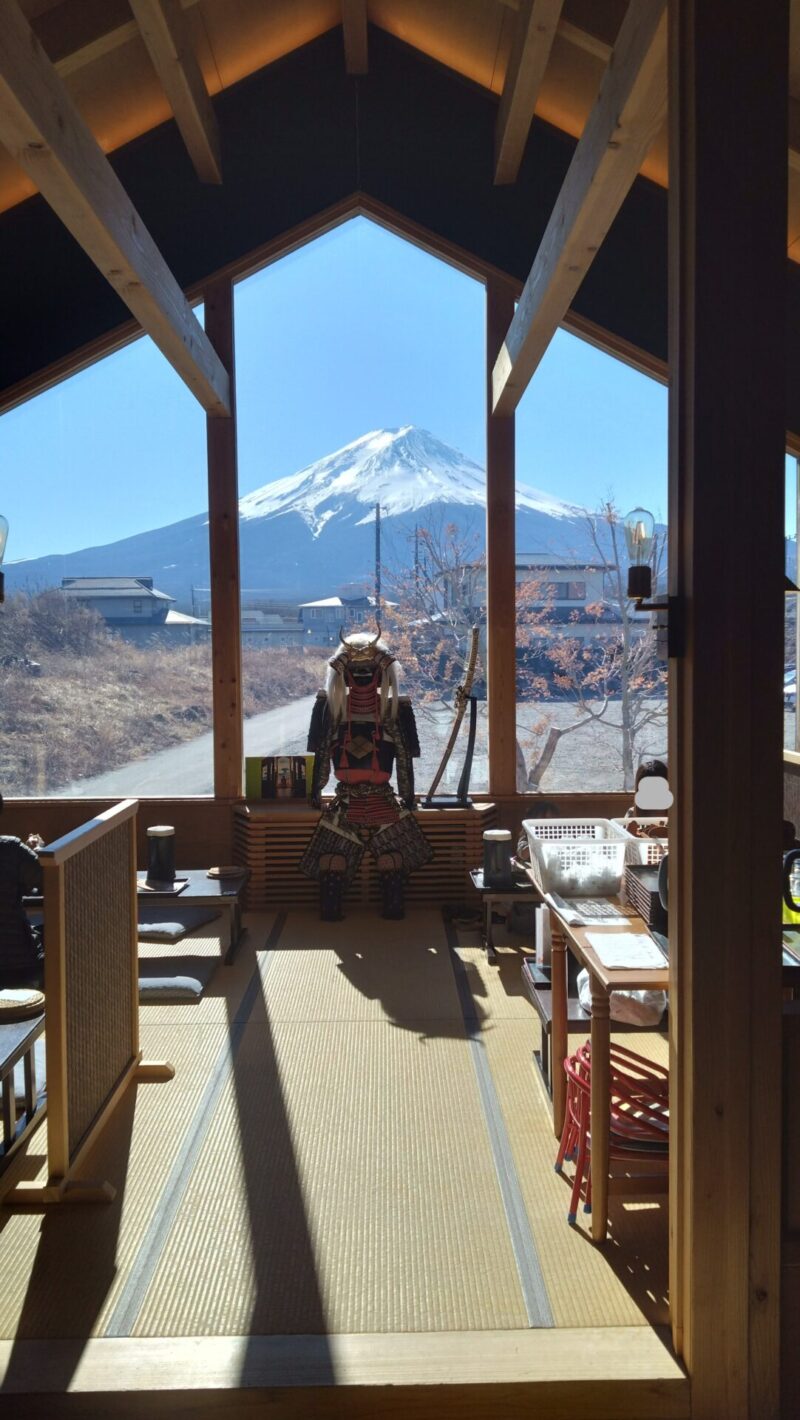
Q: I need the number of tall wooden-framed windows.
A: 3